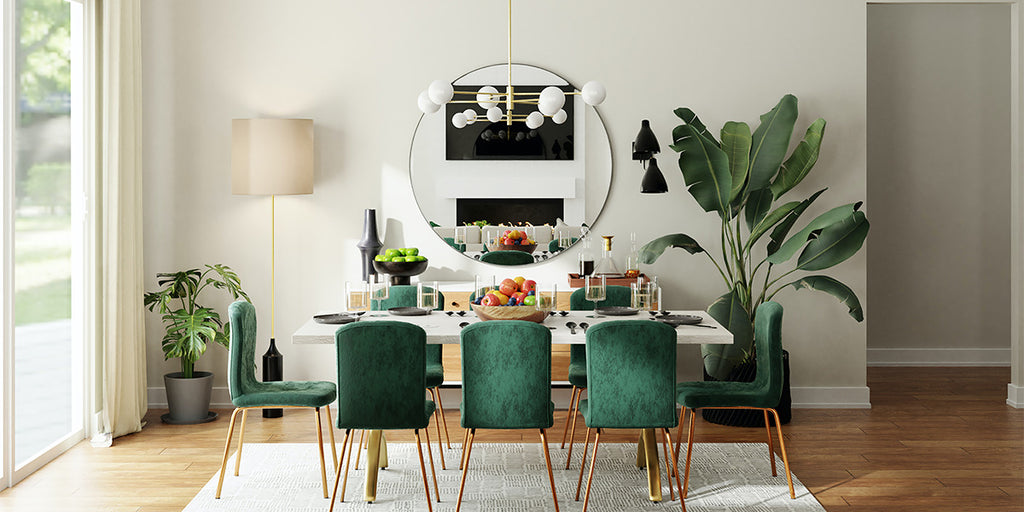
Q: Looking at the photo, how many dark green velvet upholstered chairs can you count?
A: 8